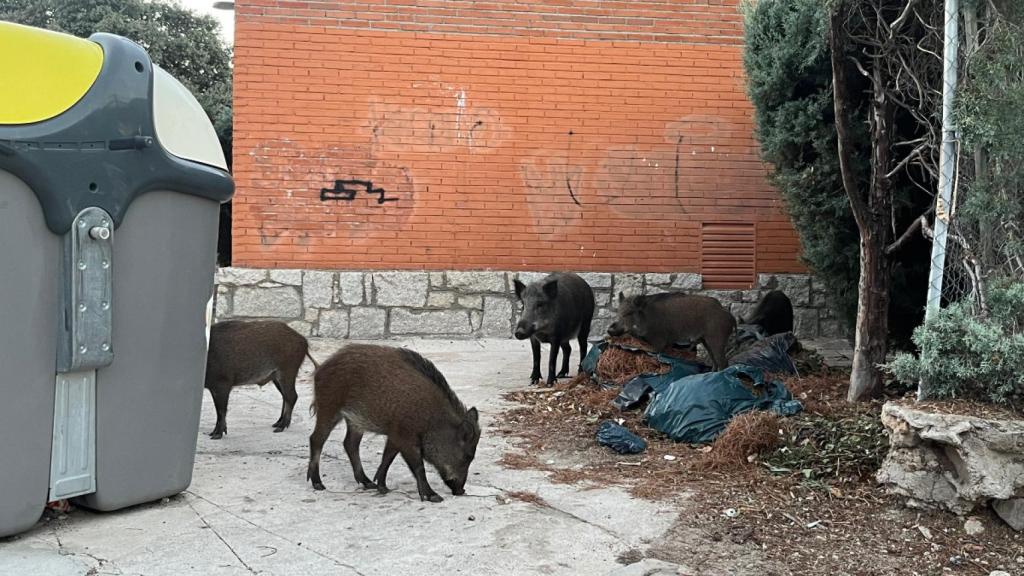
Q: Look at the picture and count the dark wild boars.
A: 5